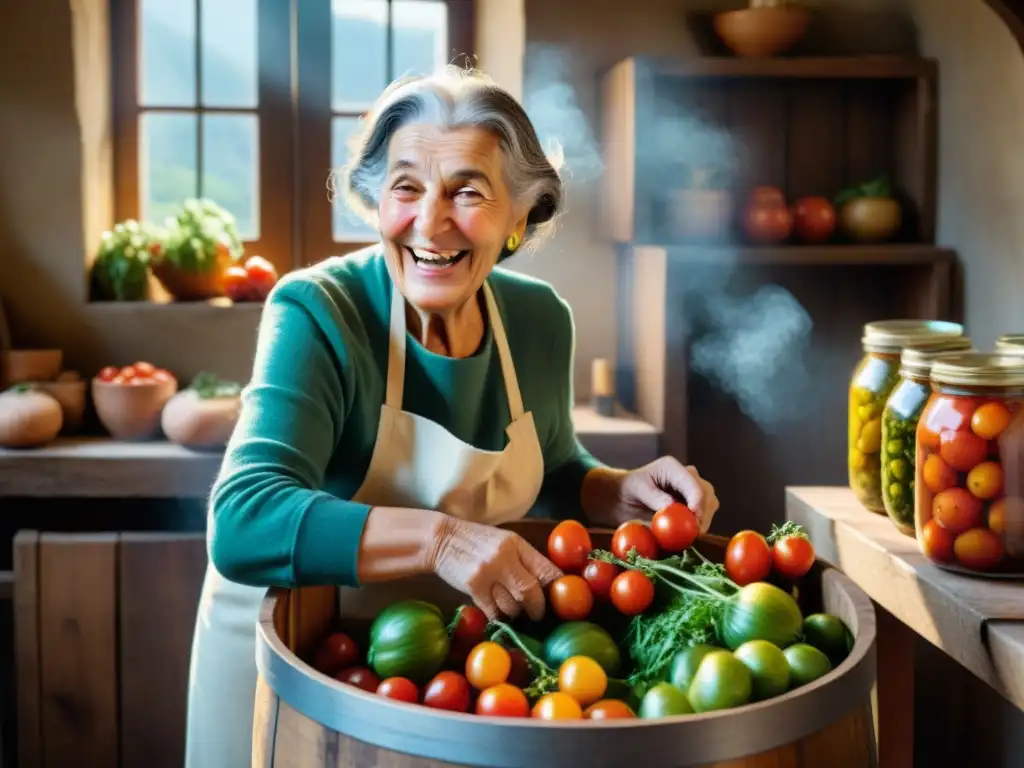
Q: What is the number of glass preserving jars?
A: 4